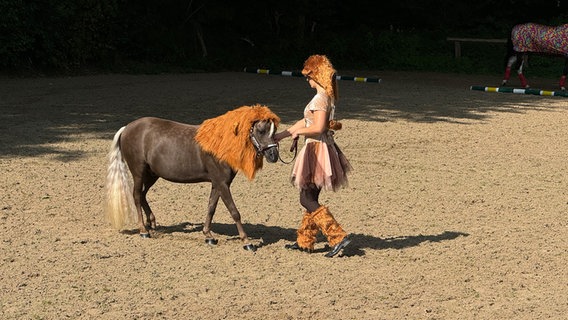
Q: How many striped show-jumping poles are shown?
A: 2